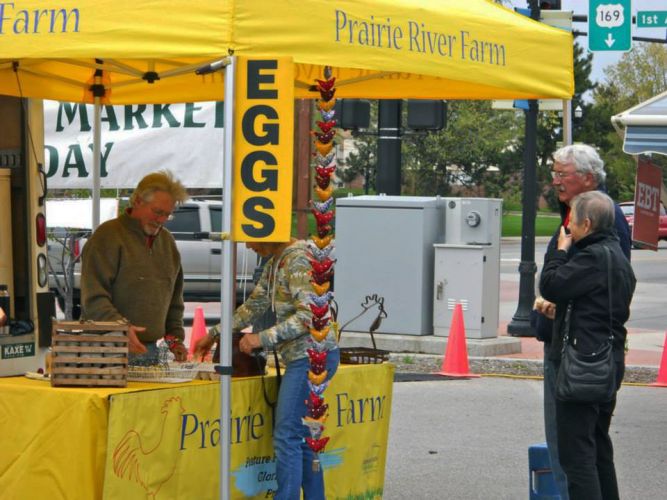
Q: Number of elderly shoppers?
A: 2